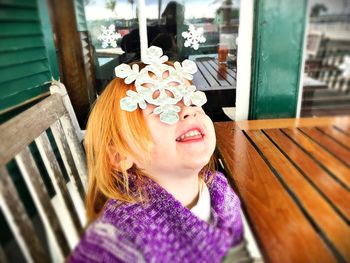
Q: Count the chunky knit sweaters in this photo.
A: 1